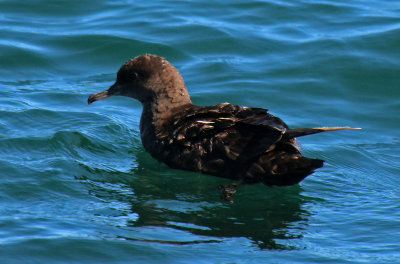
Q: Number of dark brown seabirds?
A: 1